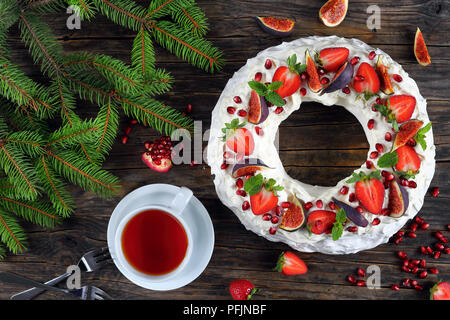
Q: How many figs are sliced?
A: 12